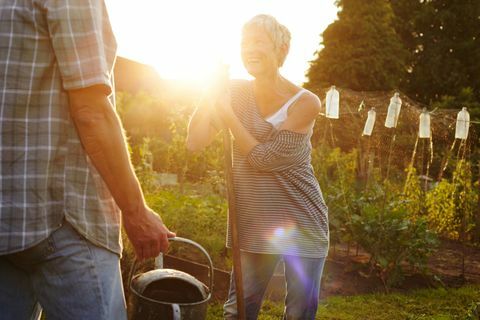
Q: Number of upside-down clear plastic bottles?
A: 5